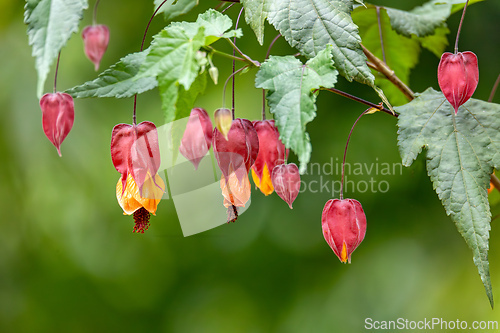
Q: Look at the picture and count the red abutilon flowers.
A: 9